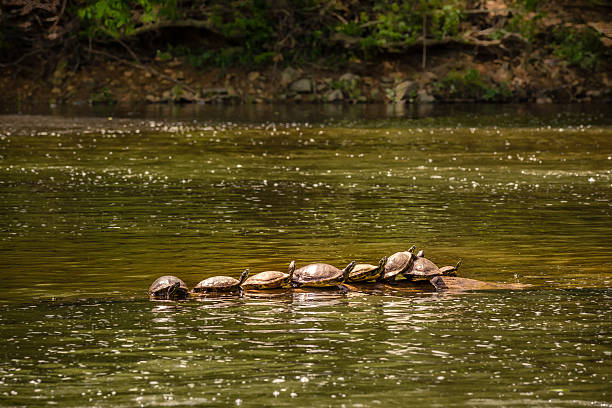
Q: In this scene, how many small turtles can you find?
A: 8